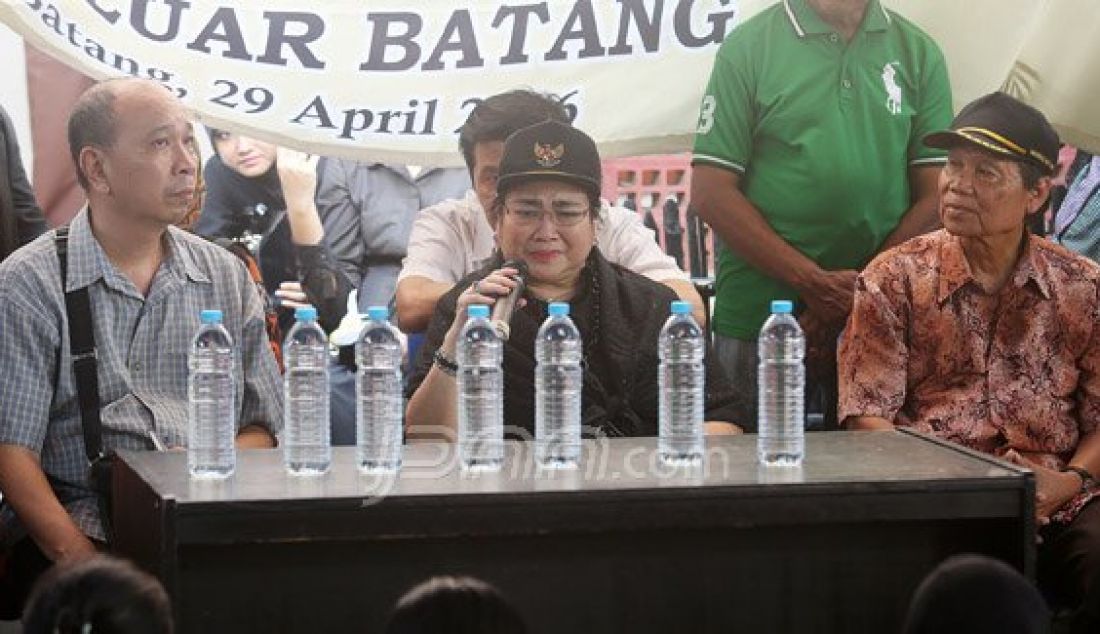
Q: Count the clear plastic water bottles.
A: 7